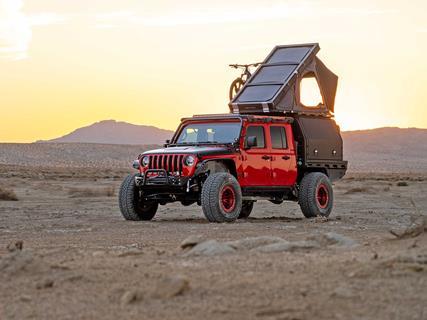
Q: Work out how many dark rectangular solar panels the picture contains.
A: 3